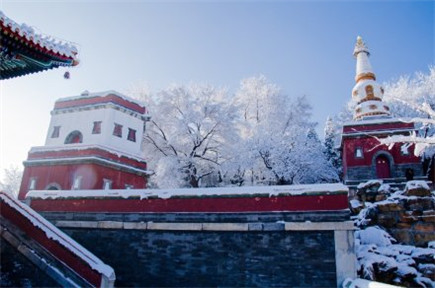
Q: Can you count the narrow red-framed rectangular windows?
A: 4